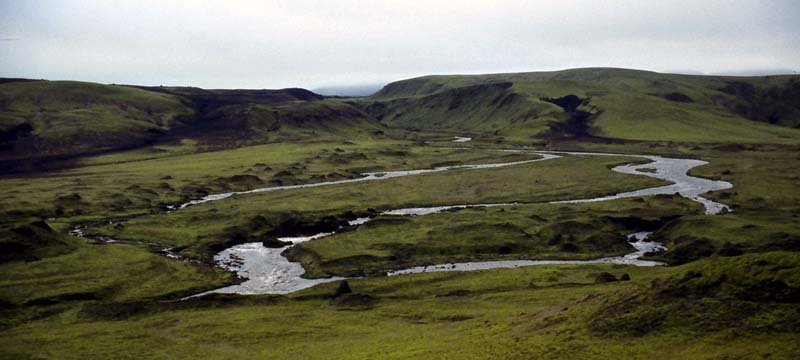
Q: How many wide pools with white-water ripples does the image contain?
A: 1